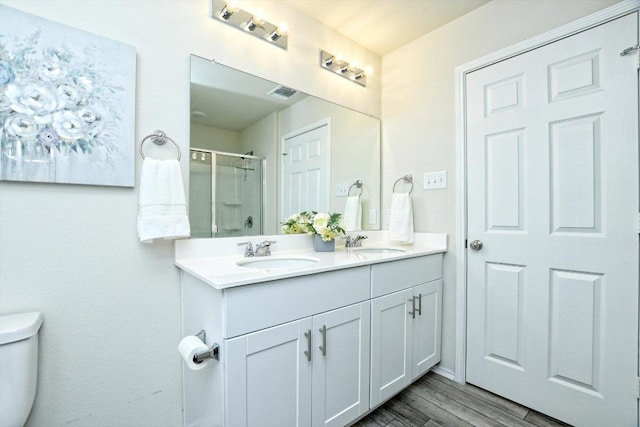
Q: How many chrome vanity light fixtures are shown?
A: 2